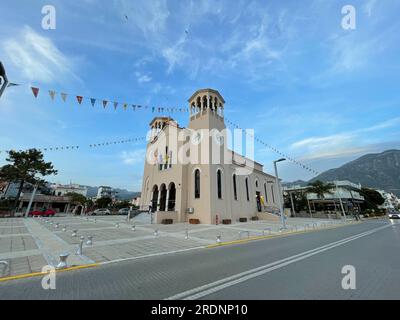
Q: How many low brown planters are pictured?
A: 5